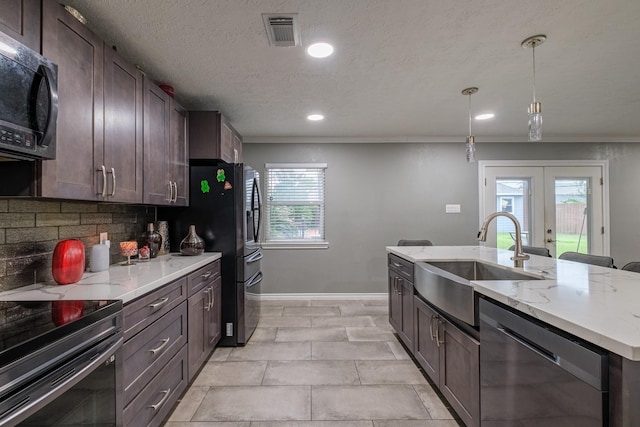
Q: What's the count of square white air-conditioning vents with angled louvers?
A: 1